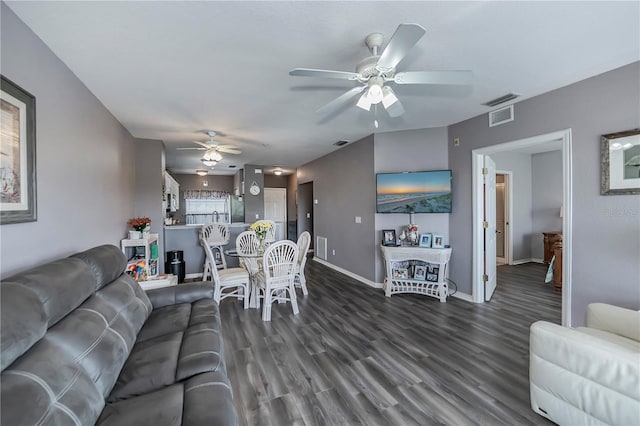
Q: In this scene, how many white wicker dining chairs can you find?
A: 4